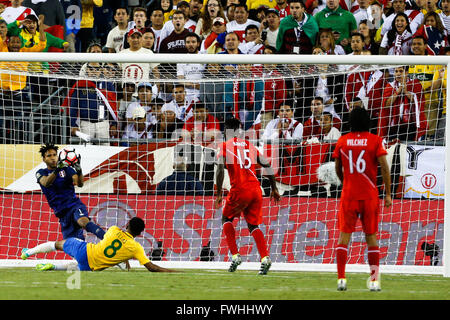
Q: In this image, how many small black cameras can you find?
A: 3